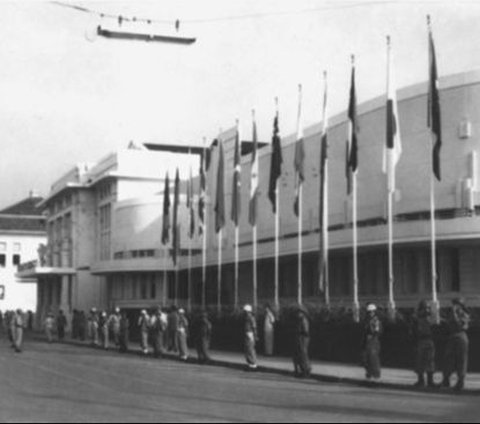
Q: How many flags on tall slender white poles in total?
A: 13